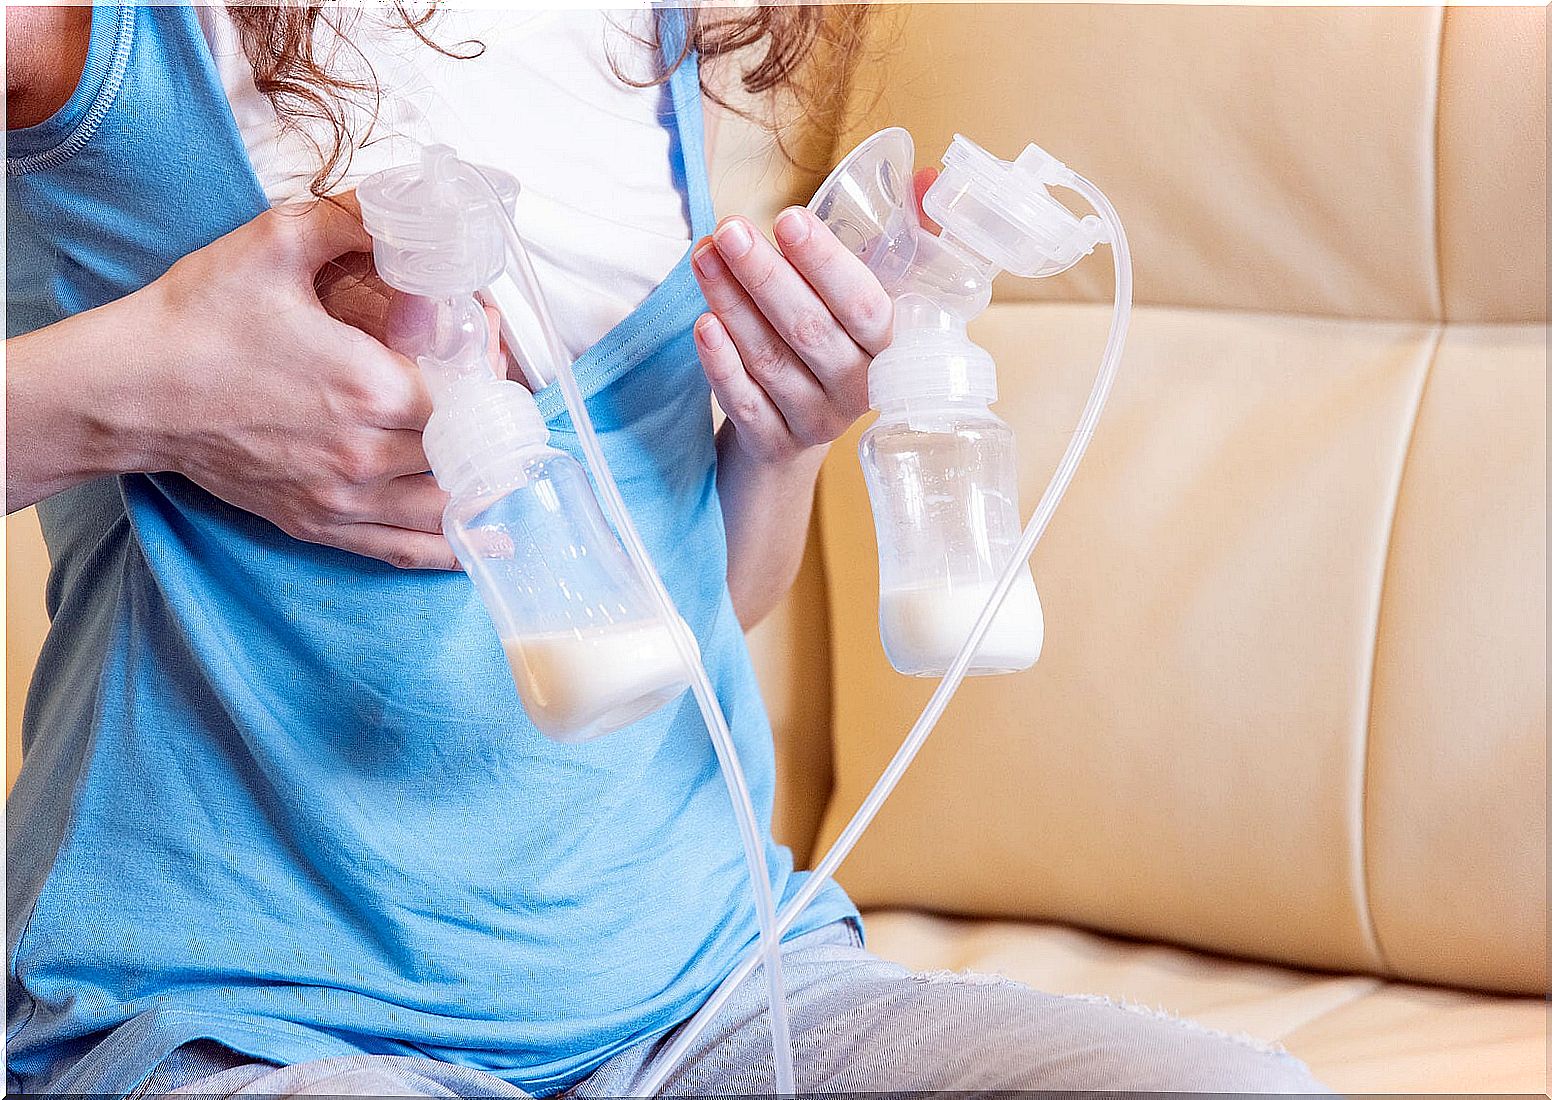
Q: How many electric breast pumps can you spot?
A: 2